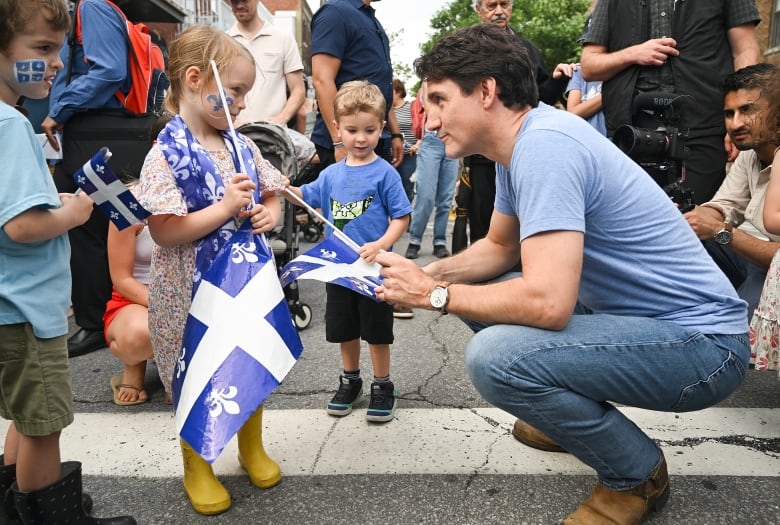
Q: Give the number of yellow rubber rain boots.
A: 2